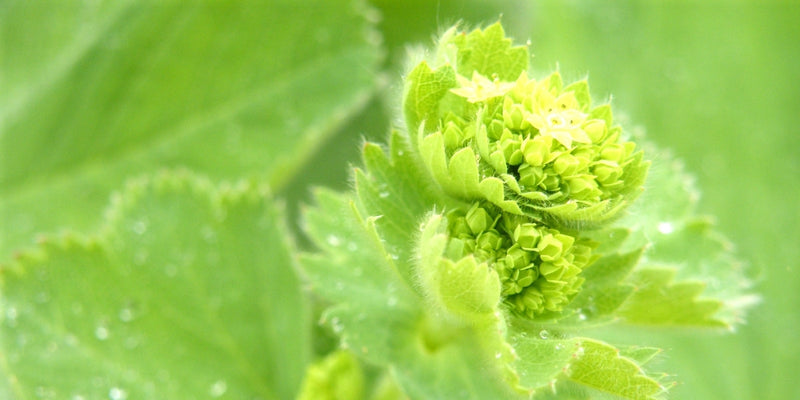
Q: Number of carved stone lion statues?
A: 0